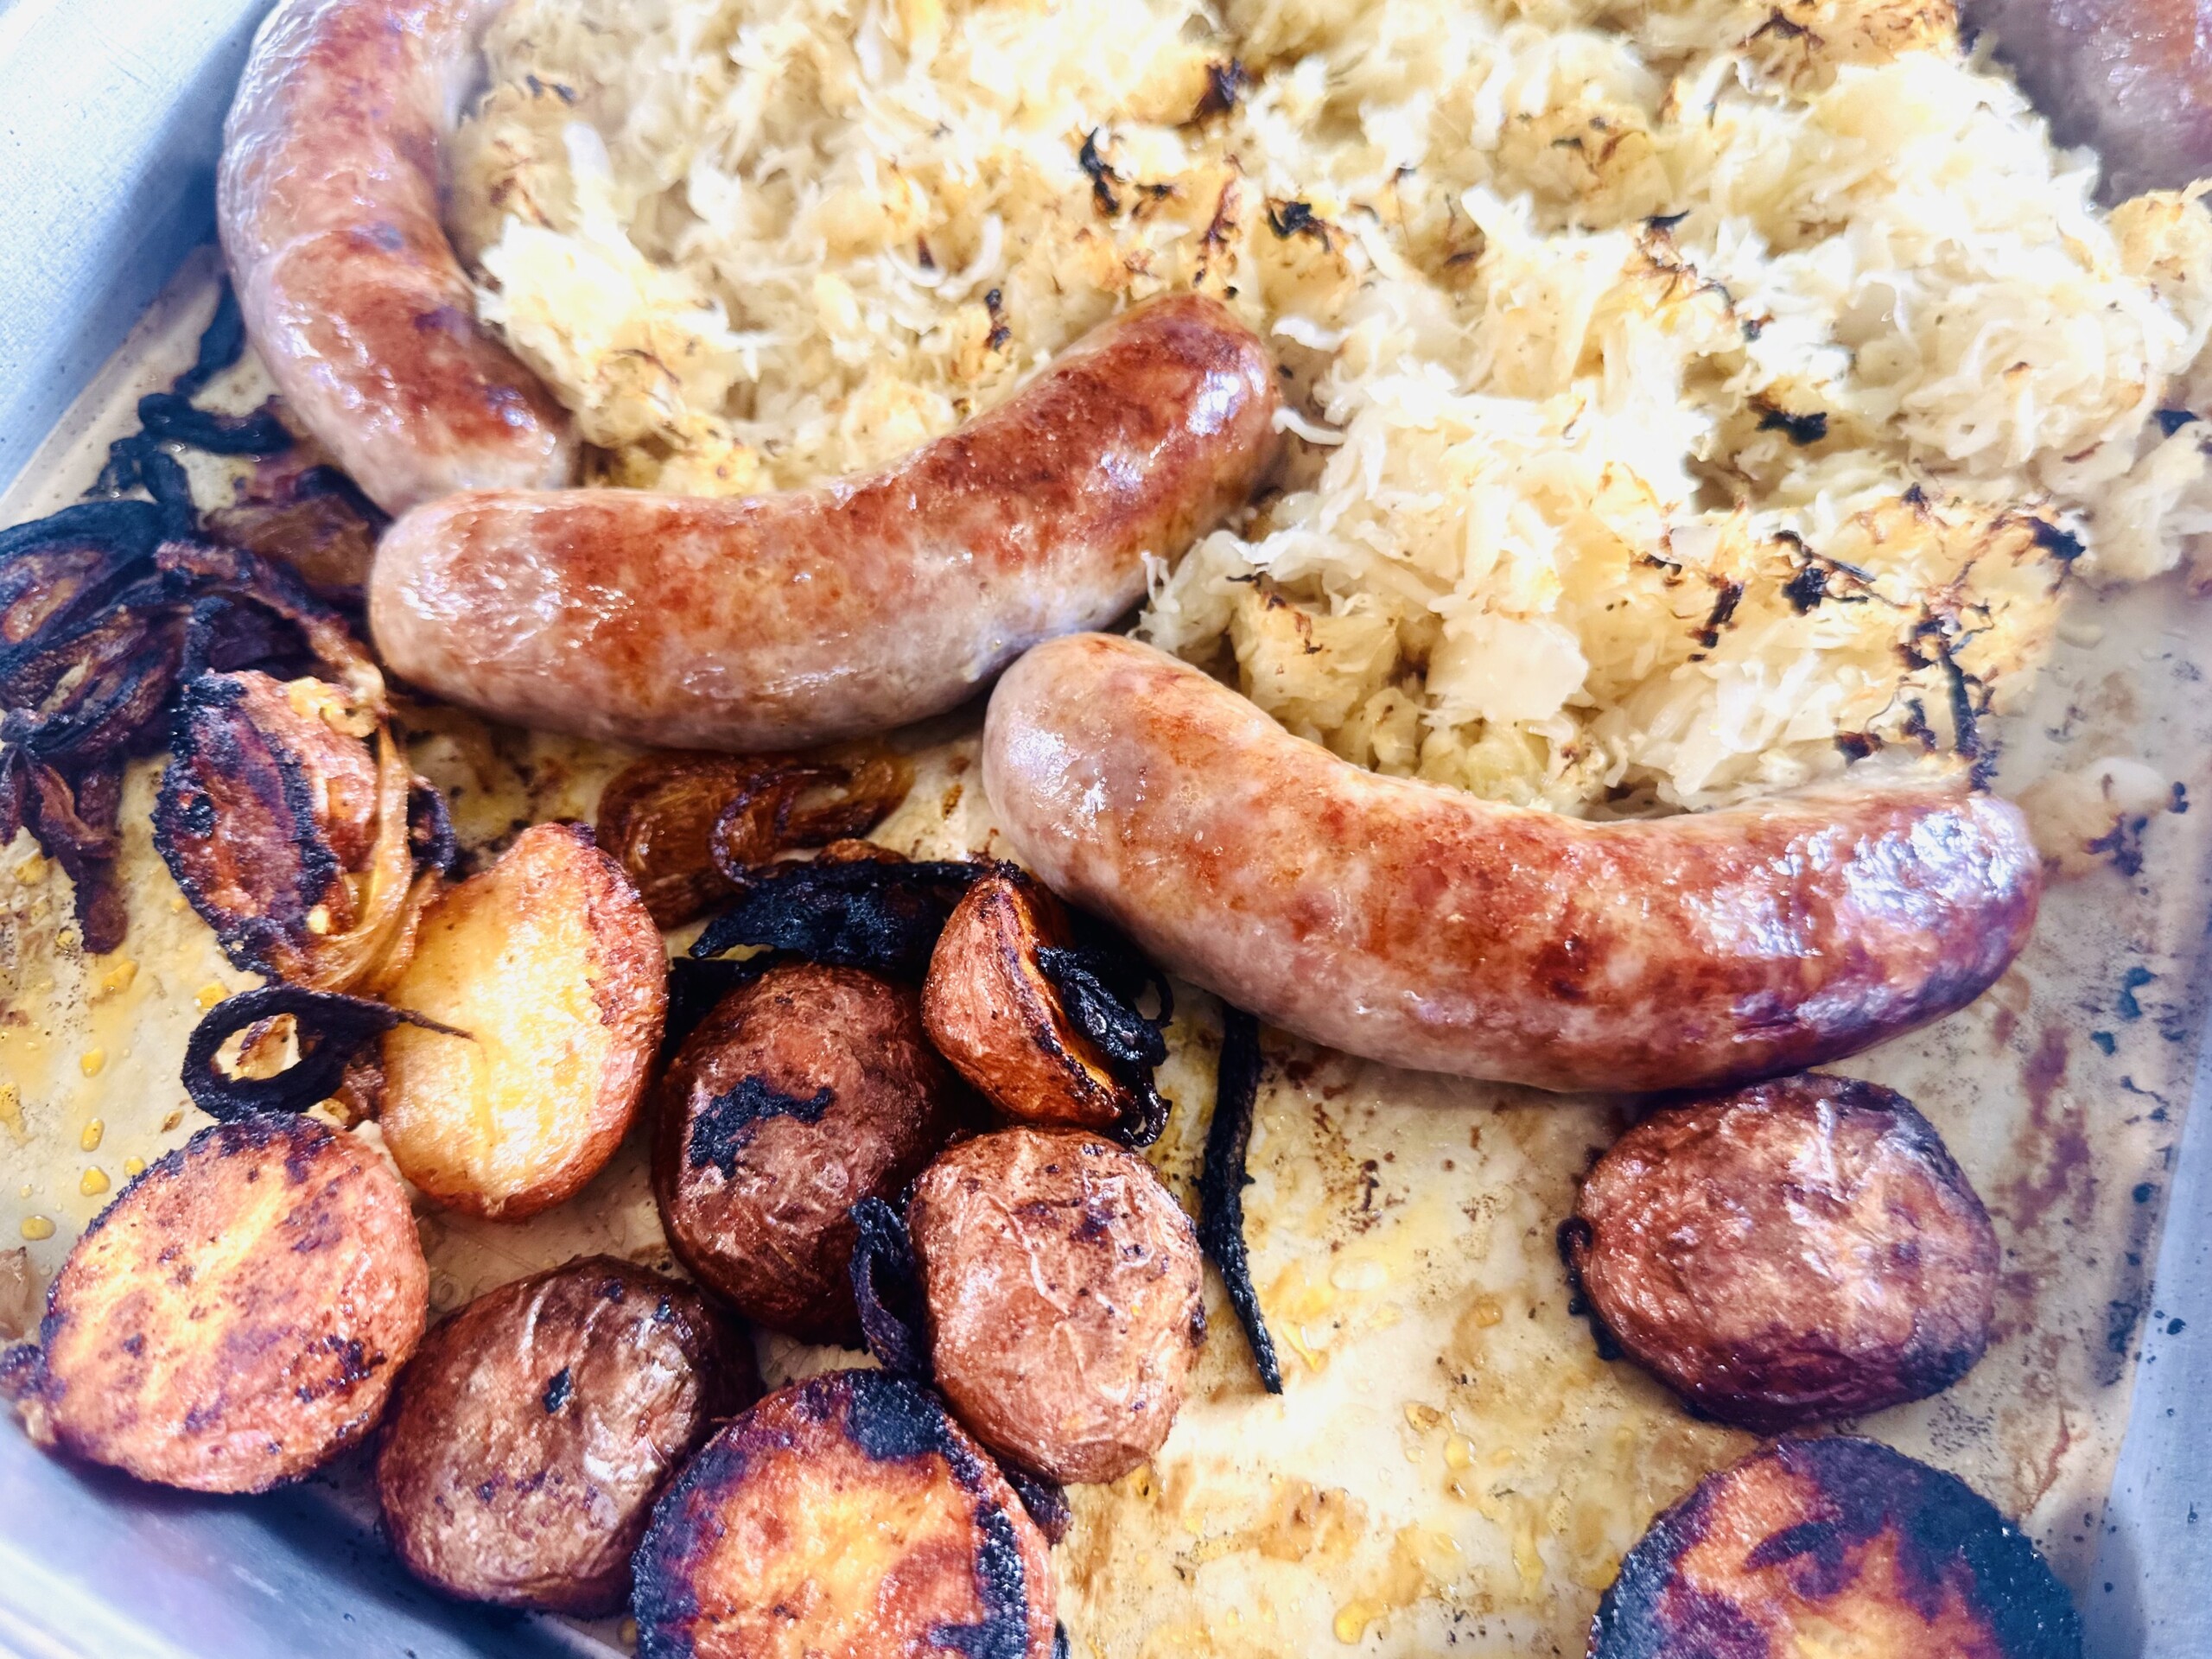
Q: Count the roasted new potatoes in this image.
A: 10